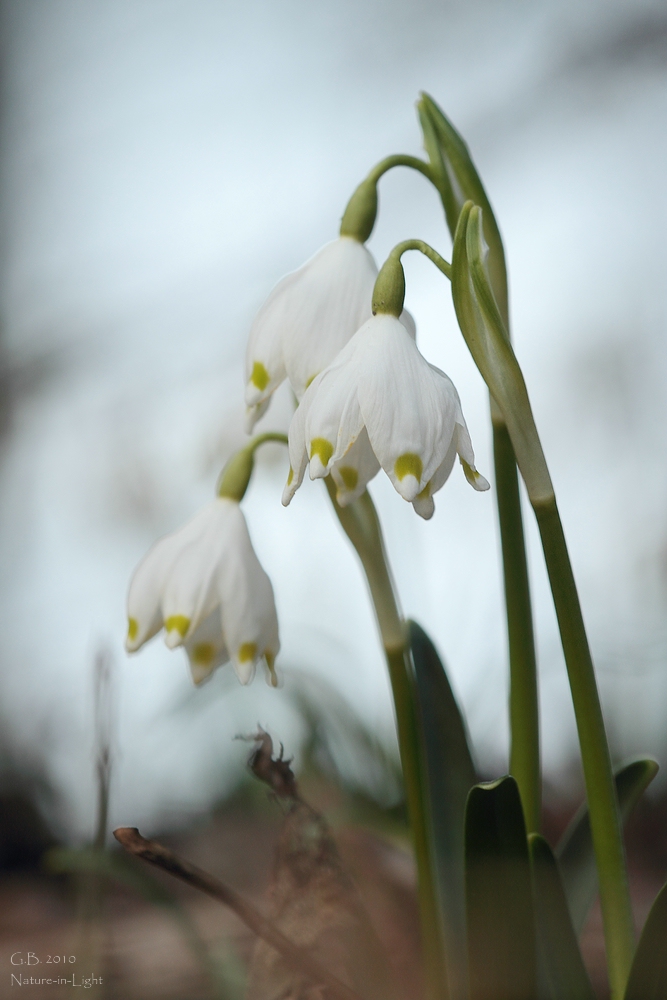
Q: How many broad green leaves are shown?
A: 5